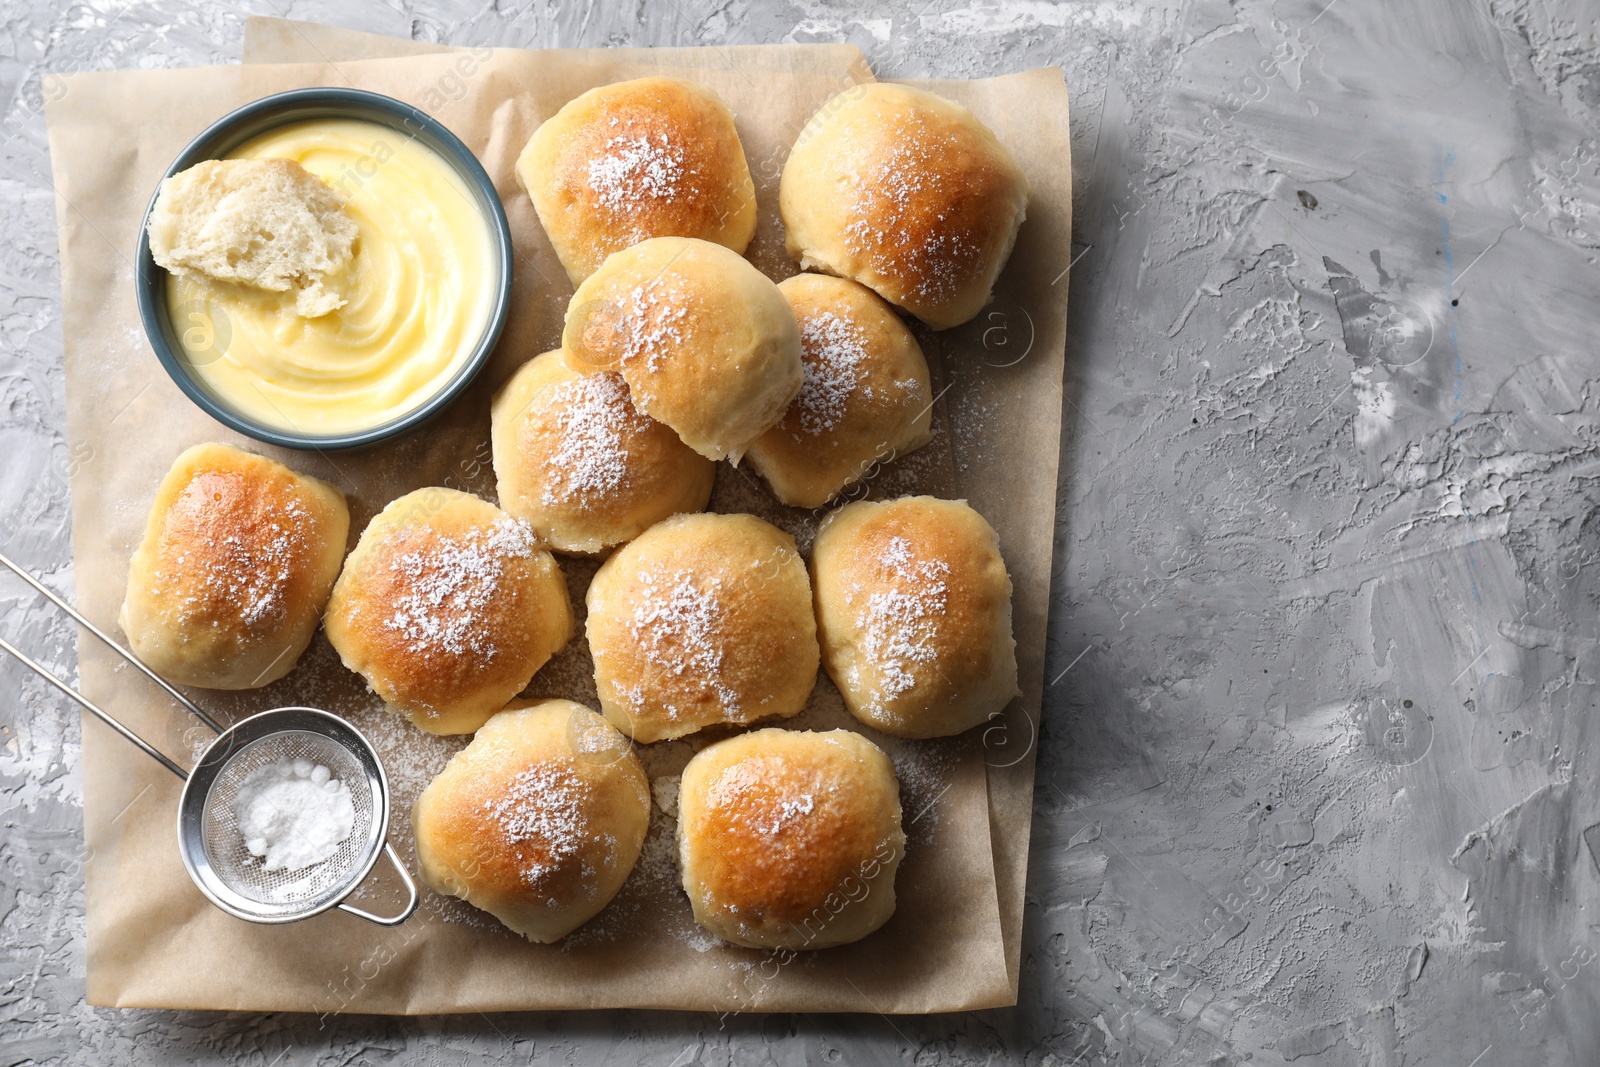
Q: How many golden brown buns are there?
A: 11